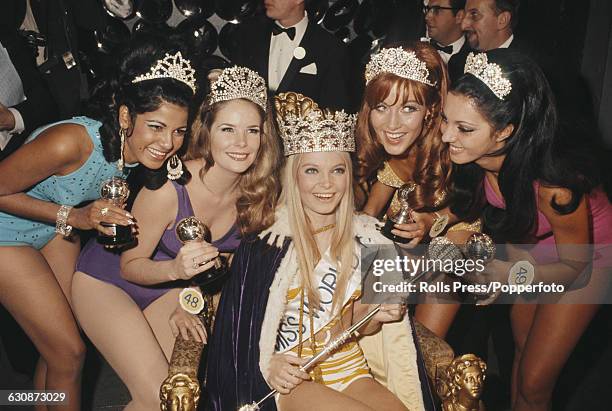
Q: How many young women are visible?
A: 5